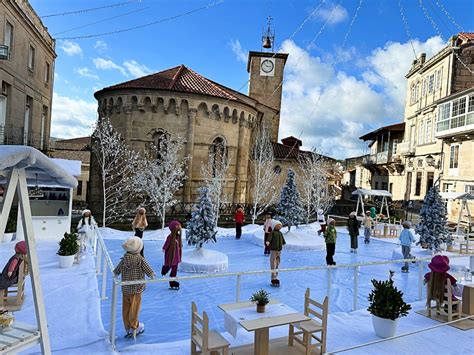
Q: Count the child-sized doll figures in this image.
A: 15